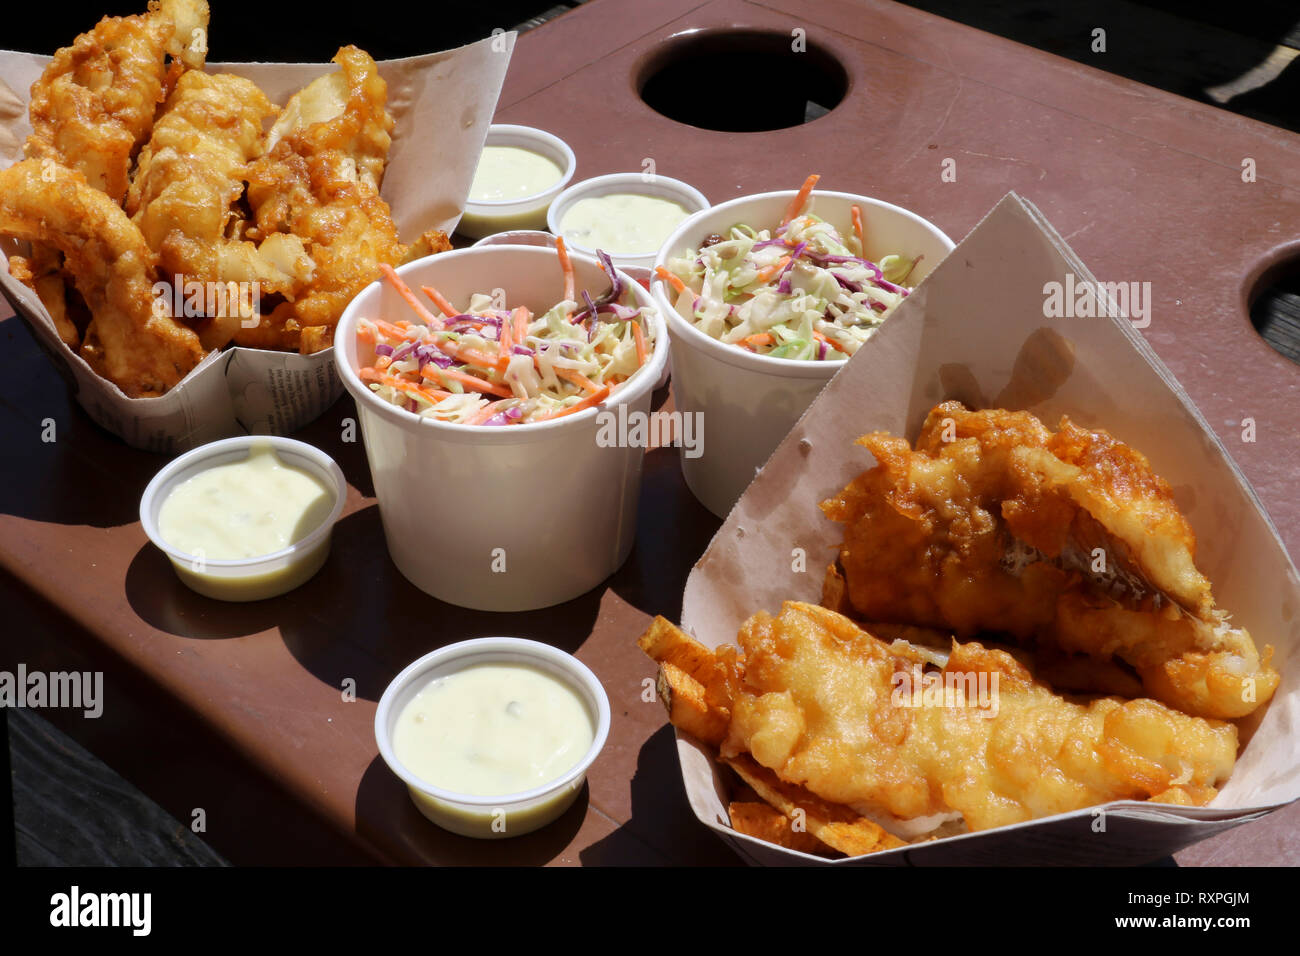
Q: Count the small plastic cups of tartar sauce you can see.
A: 4